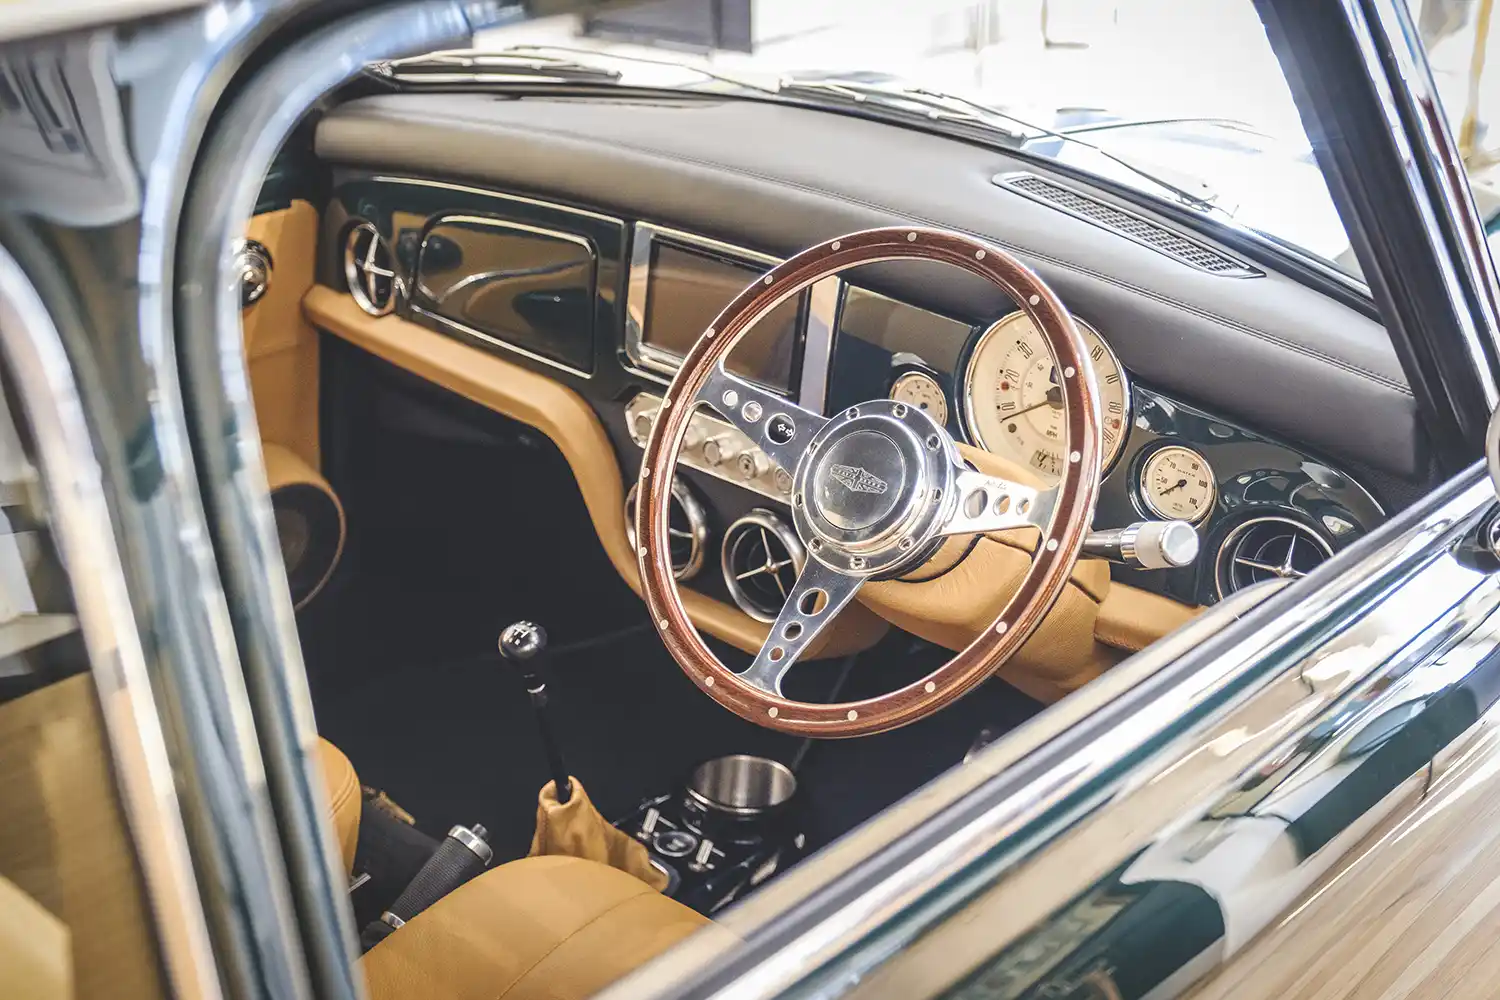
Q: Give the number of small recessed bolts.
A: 9